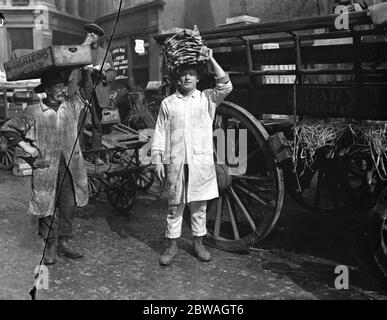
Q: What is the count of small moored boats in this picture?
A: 0